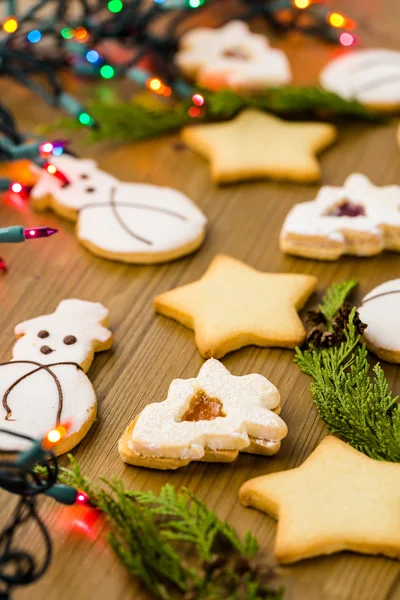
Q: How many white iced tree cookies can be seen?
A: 3